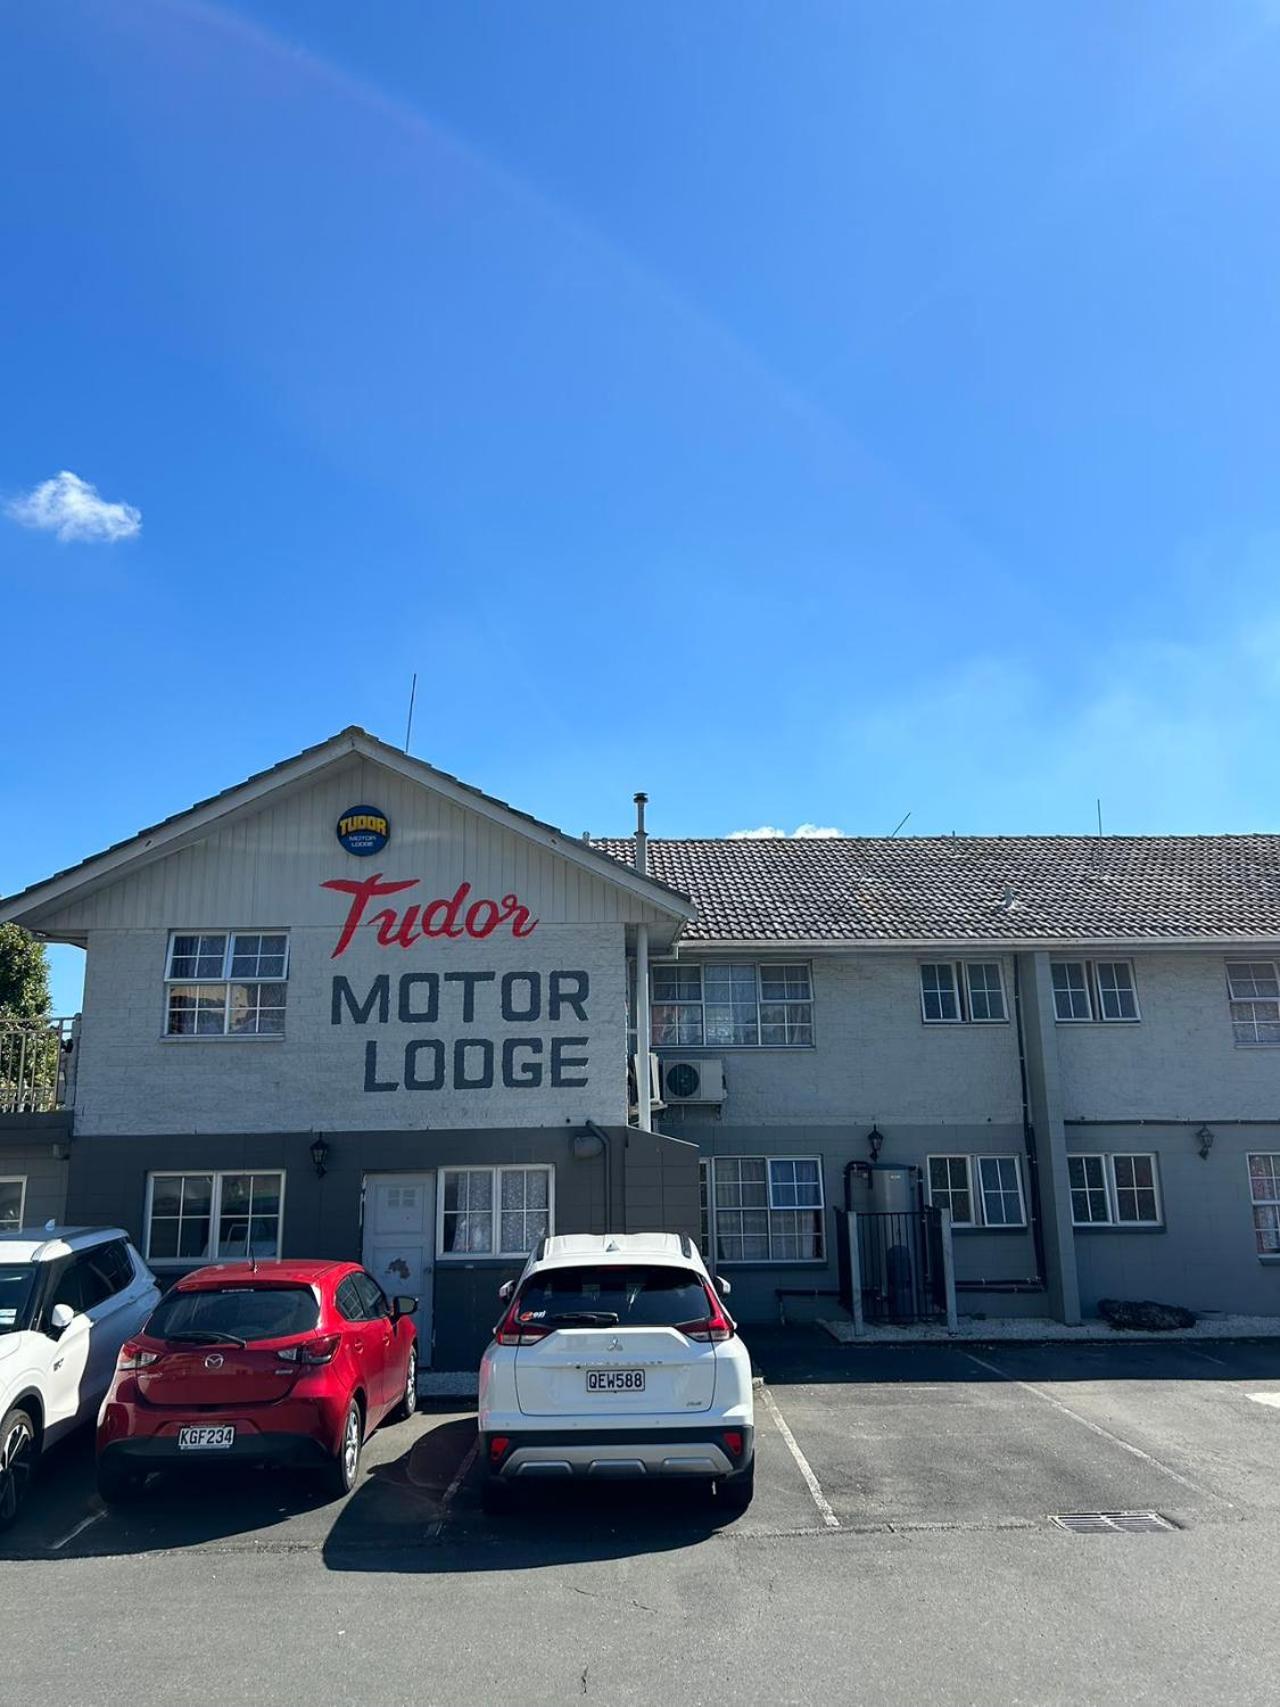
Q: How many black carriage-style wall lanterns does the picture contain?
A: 3